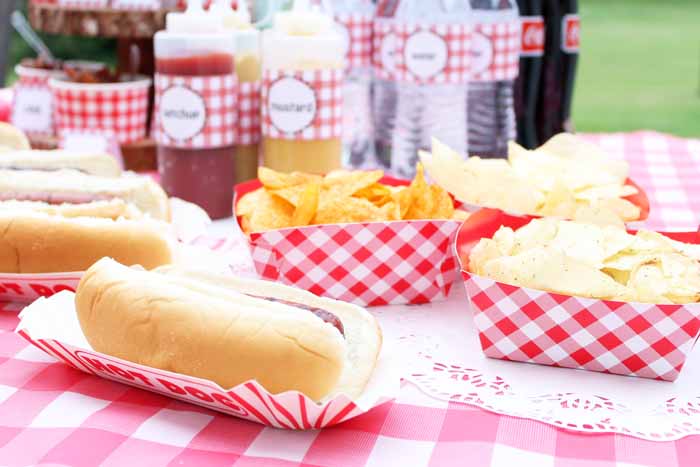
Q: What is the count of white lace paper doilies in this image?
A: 1